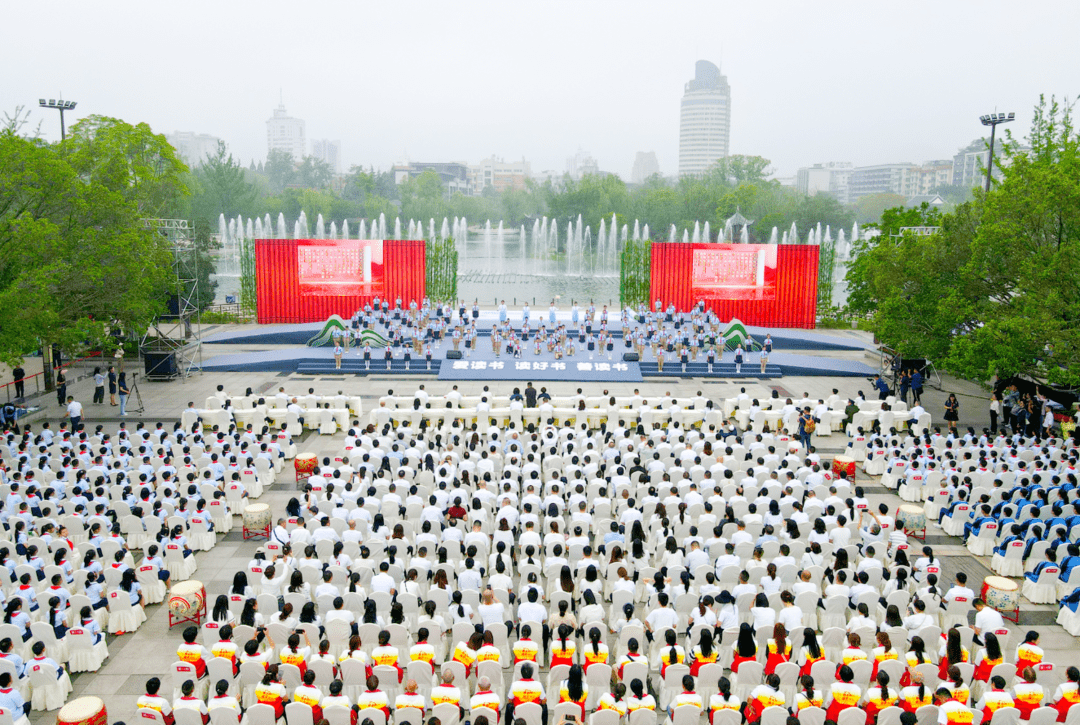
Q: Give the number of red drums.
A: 3